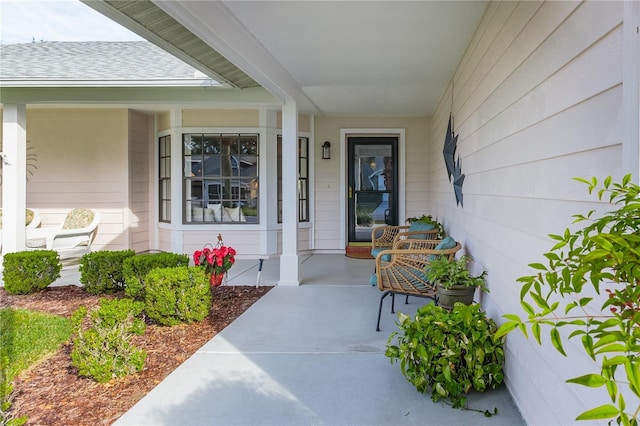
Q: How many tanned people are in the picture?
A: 0